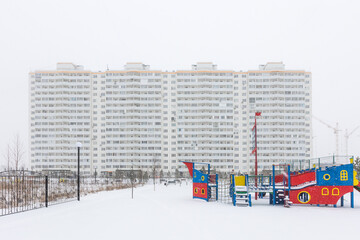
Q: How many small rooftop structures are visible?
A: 4